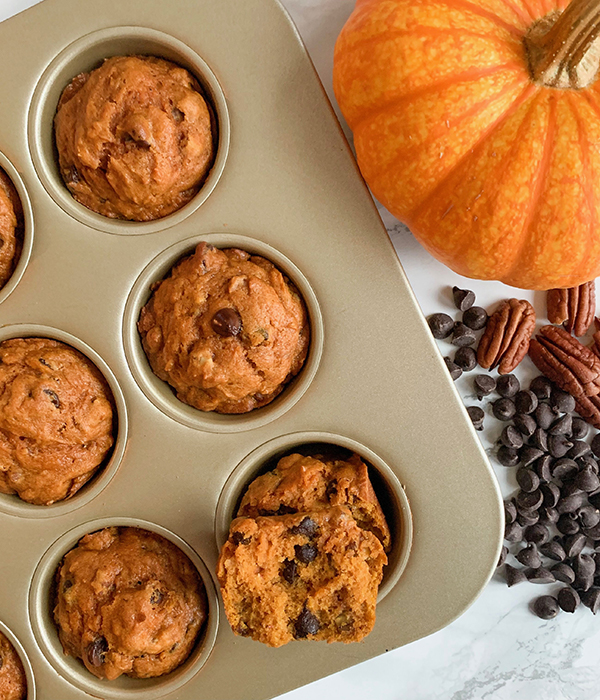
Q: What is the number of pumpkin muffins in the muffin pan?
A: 7